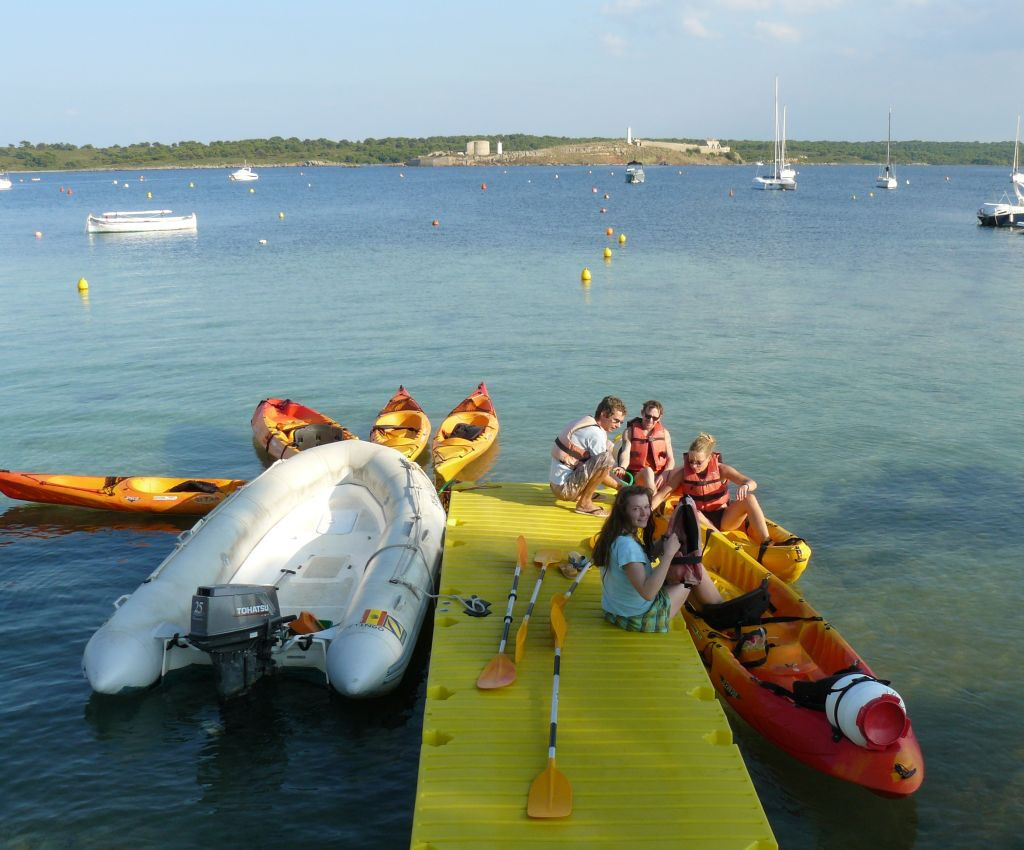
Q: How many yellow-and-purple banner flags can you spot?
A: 0